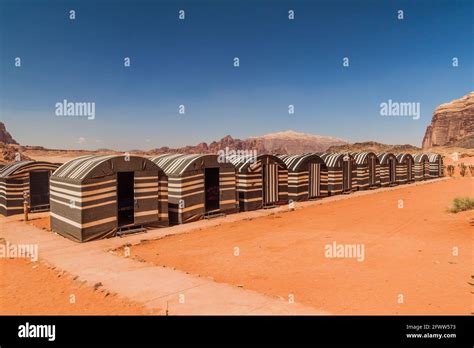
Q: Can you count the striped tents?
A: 11